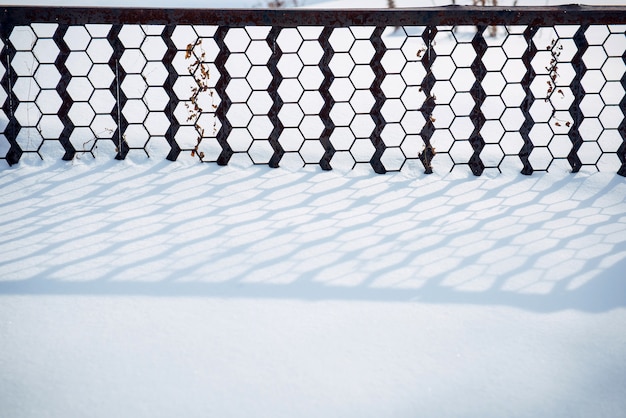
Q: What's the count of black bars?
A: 13